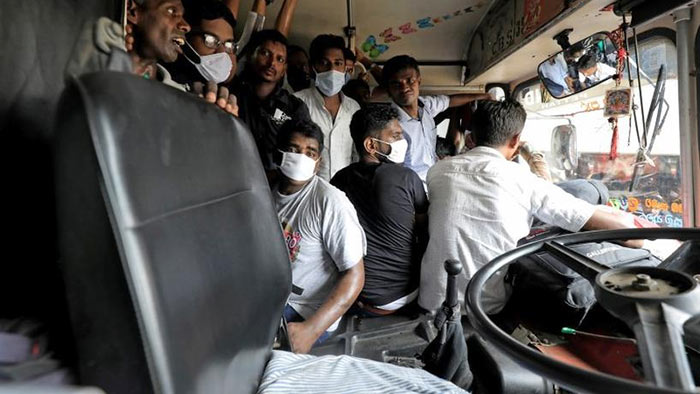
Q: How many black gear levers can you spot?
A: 1